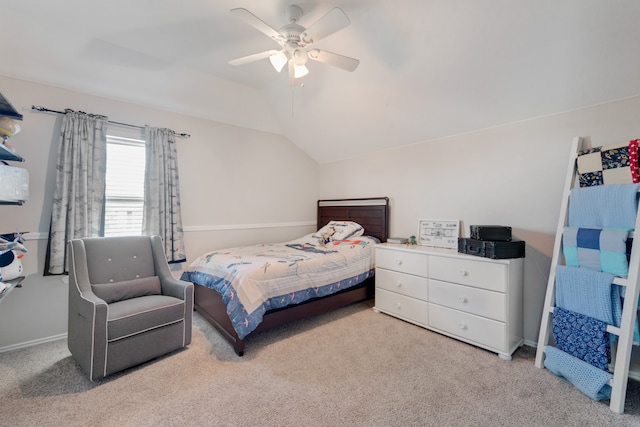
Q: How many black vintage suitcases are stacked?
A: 2